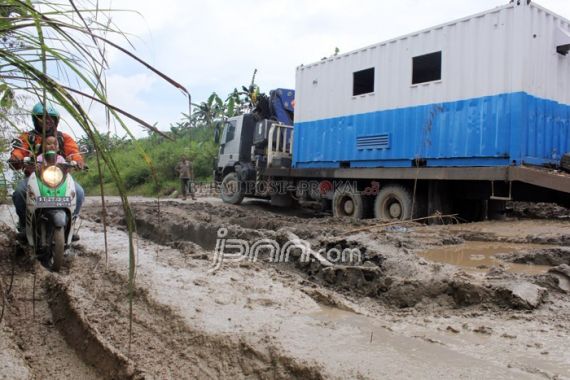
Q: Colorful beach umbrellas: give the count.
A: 0